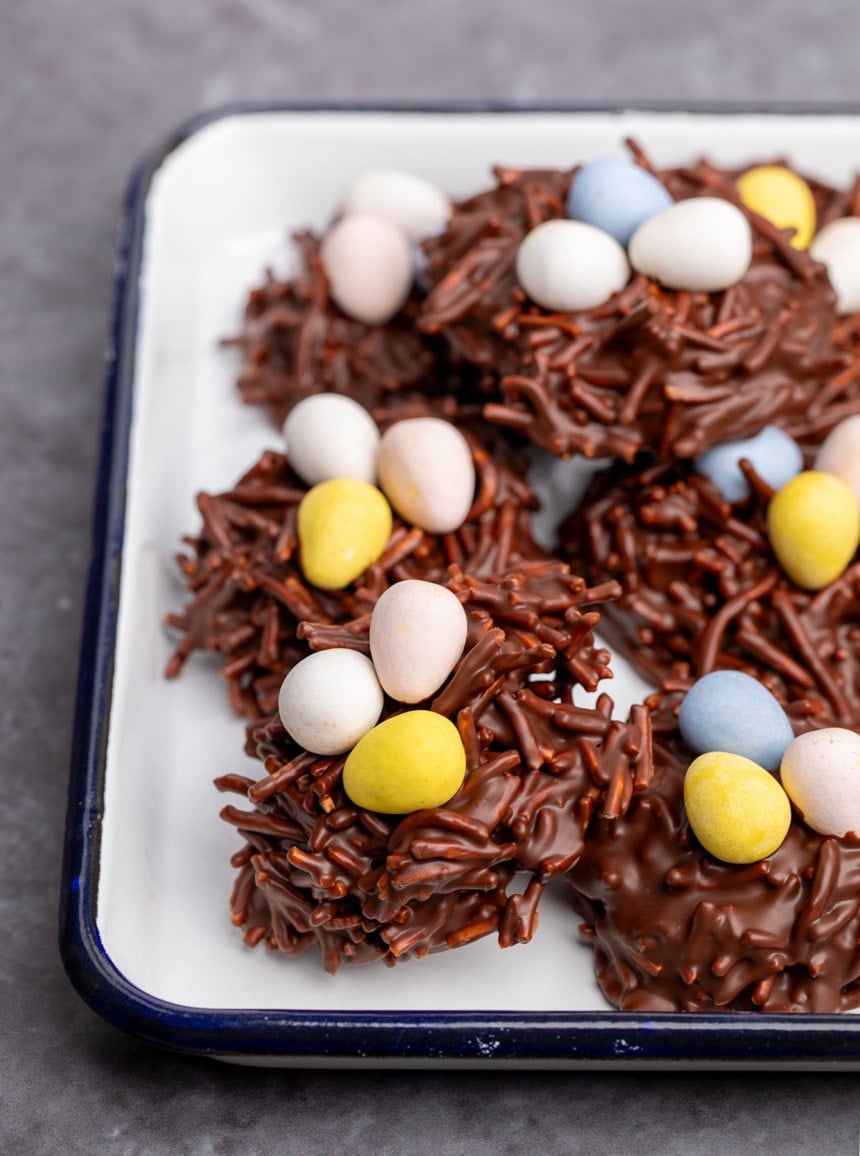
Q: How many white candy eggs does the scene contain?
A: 6